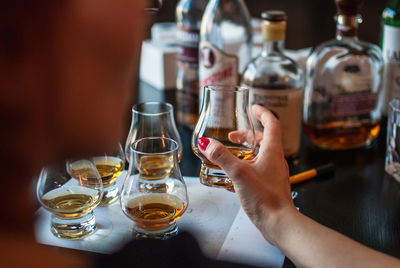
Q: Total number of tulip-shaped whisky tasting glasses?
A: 5